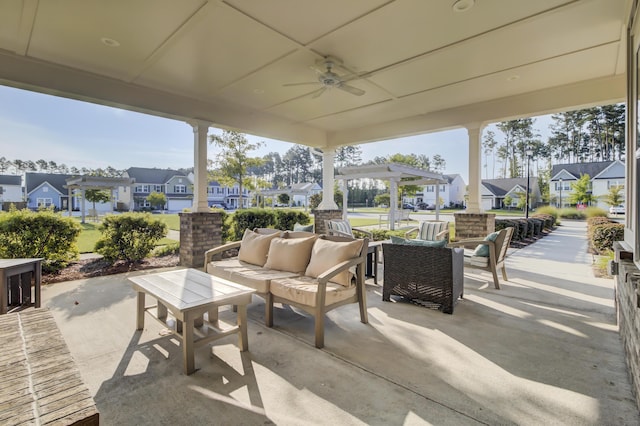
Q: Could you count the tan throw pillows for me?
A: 3